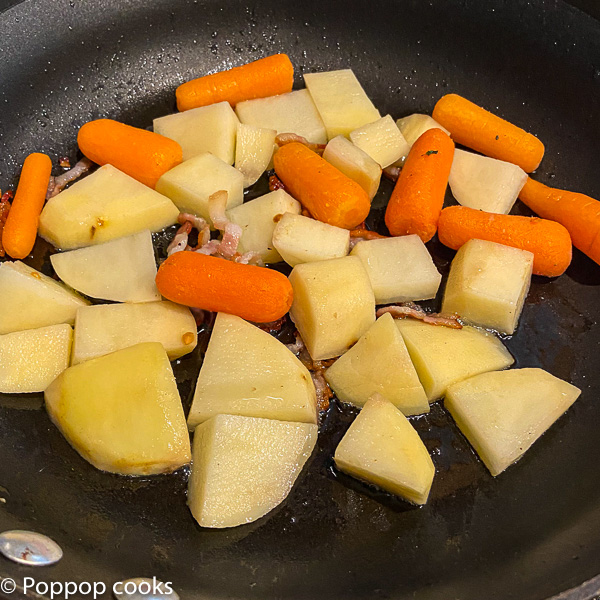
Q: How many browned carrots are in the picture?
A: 0